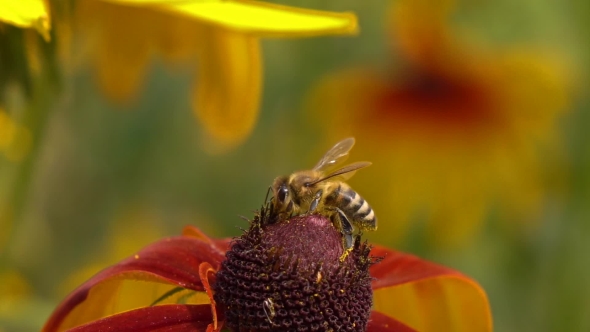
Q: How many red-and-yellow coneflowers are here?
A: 2